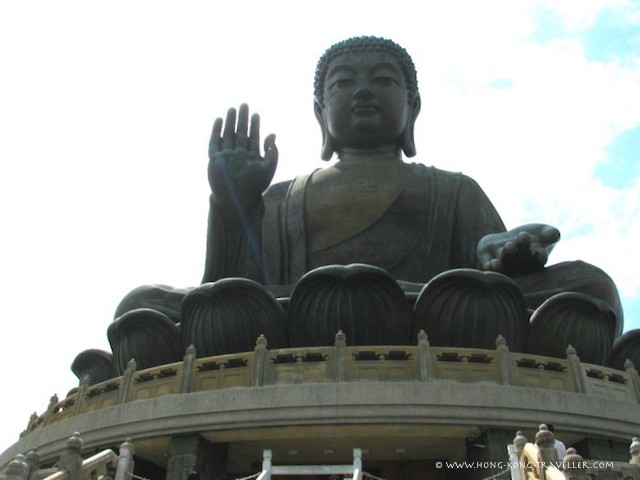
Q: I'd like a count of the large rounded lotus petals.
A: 7